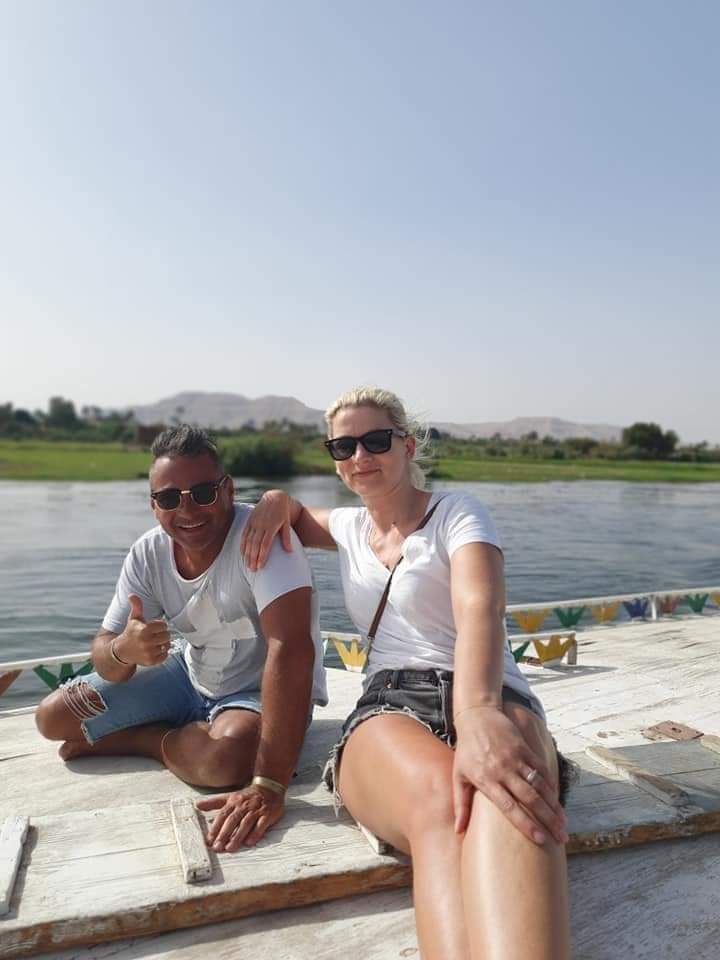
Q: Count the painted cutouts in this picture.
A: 12